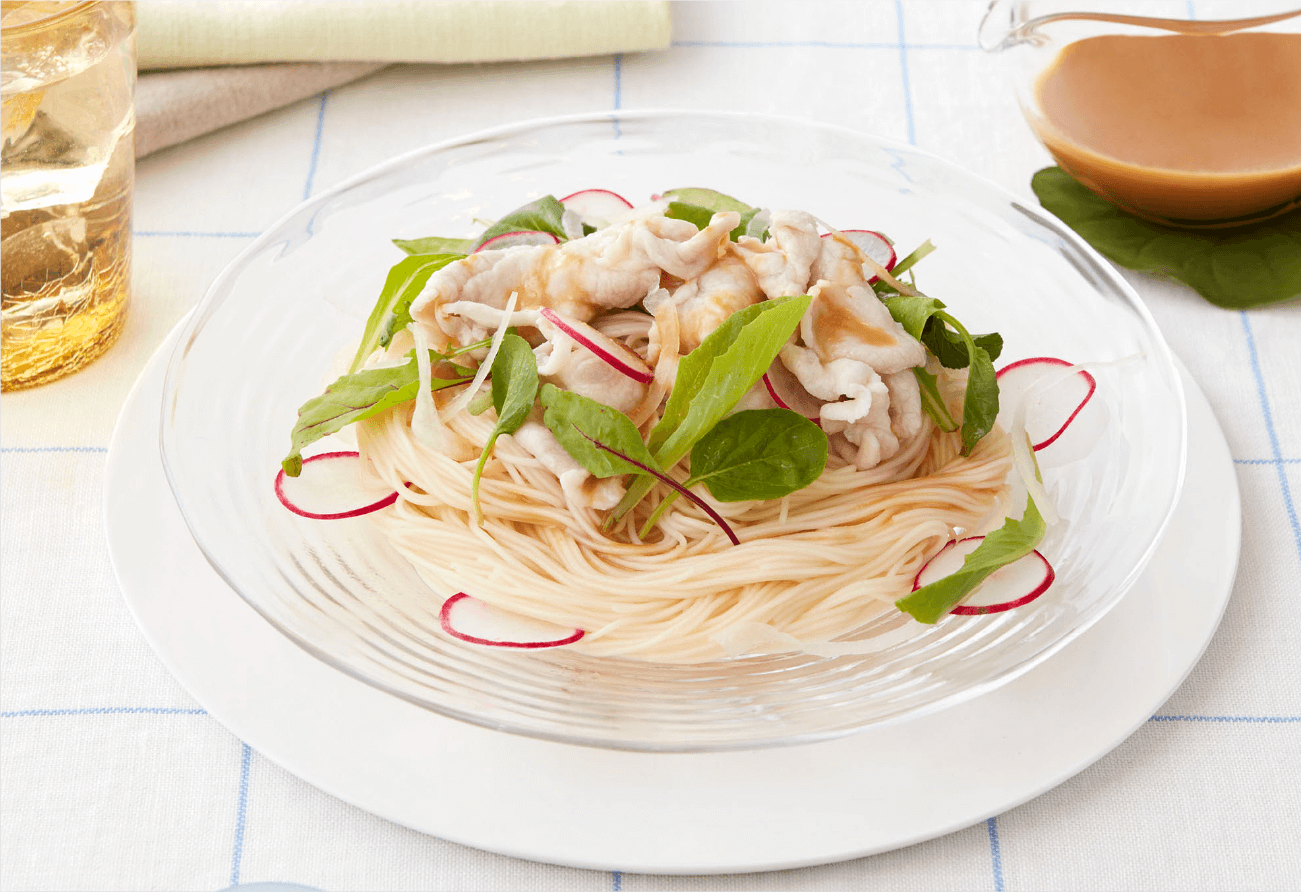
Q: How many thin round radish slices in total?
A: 9